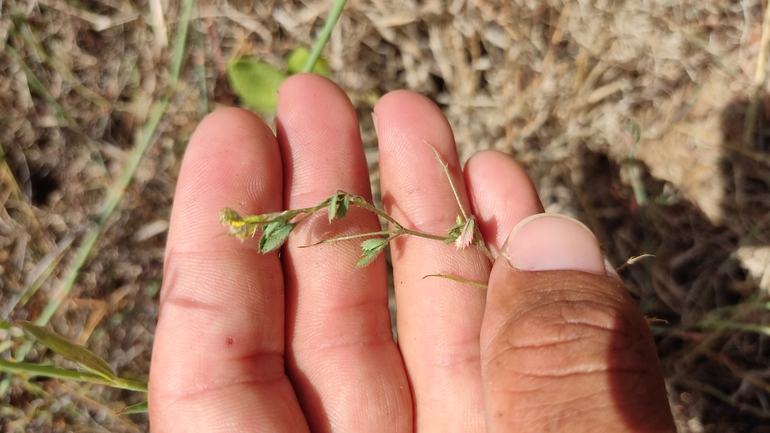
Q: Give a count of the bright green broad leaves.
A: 2